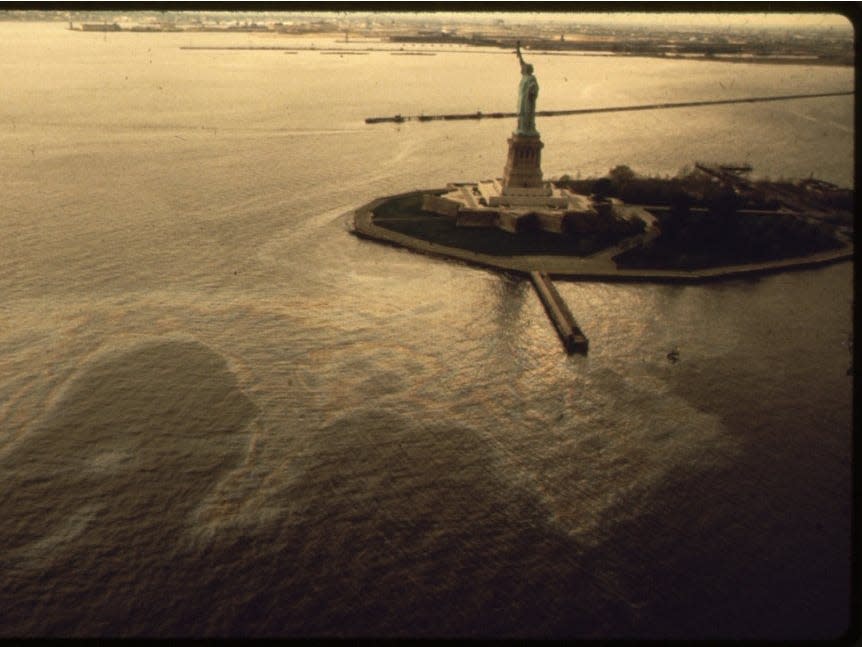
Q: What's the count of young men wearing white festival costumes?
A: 0